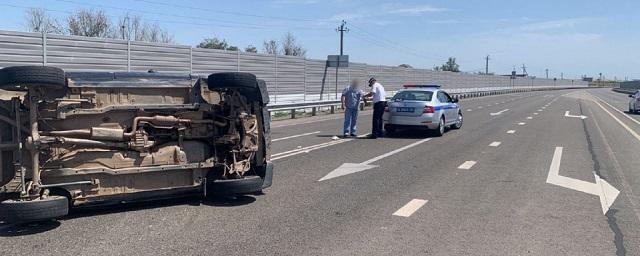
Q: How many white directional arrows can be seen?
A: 4